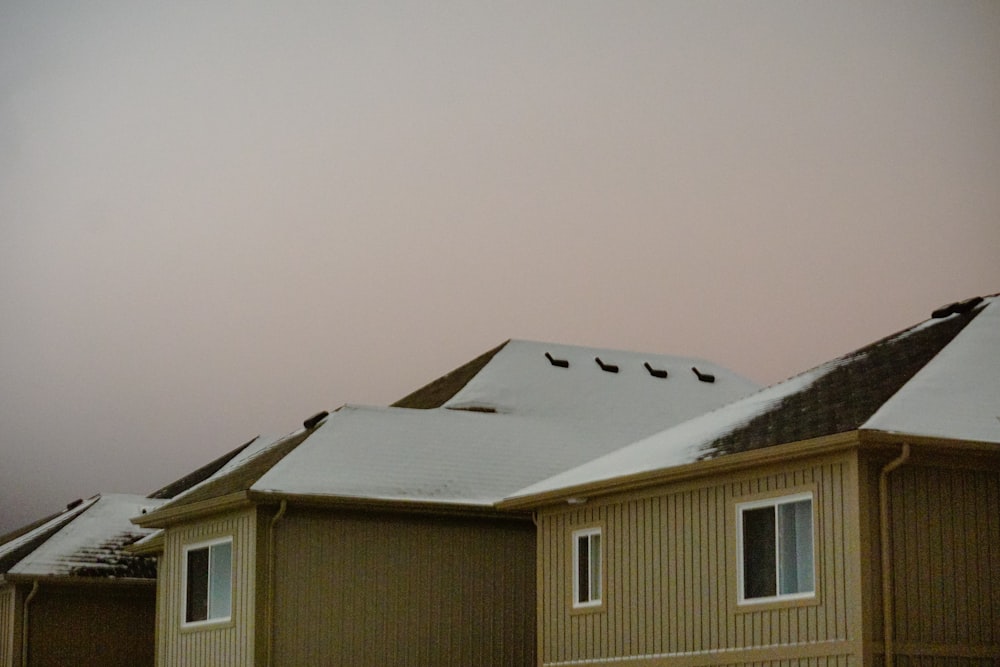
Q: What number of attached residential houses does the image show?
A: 3